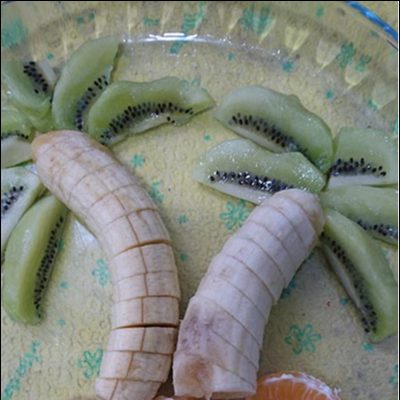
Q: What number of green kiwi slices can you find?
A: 11